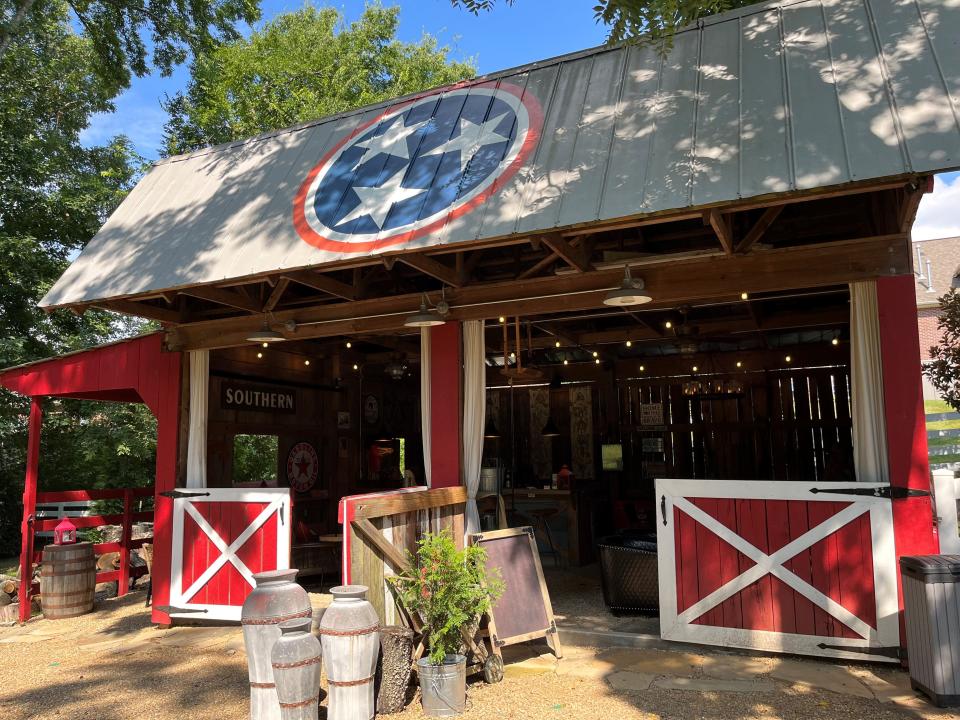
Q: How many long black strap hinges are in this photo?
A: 4